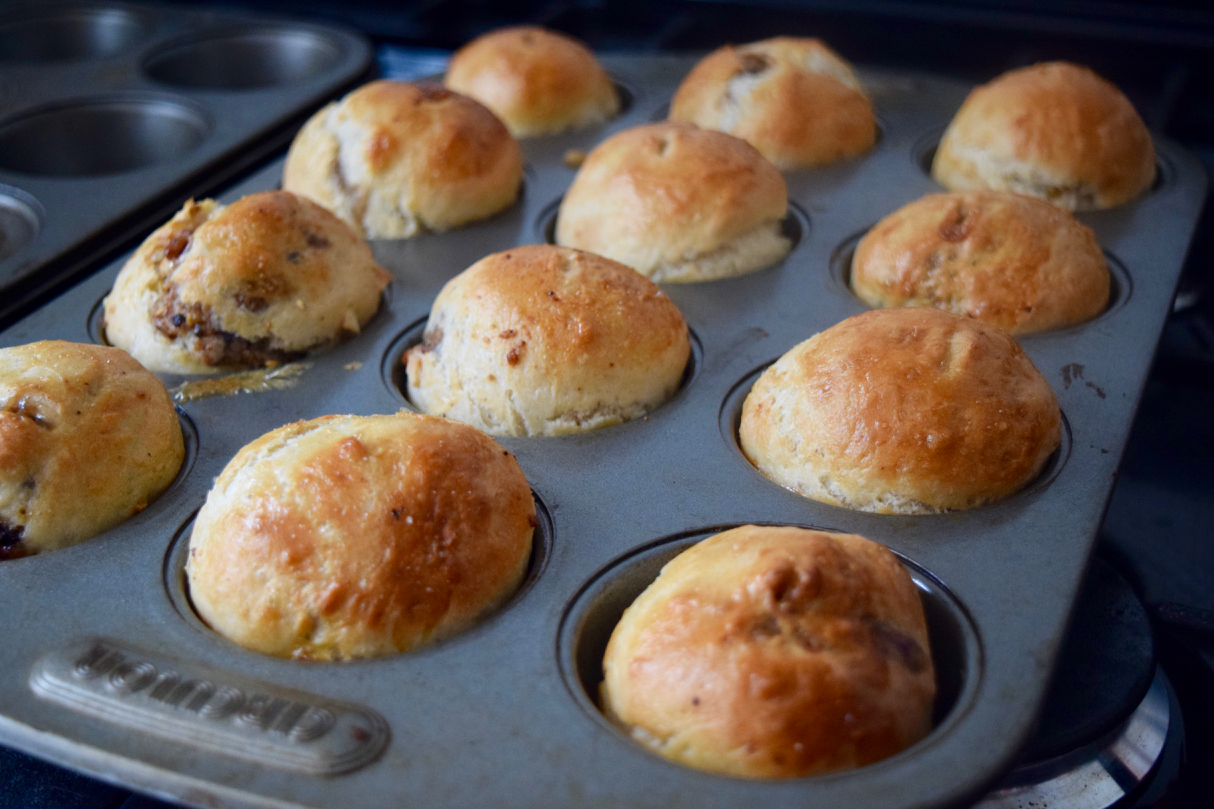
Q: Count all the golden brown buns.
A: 12